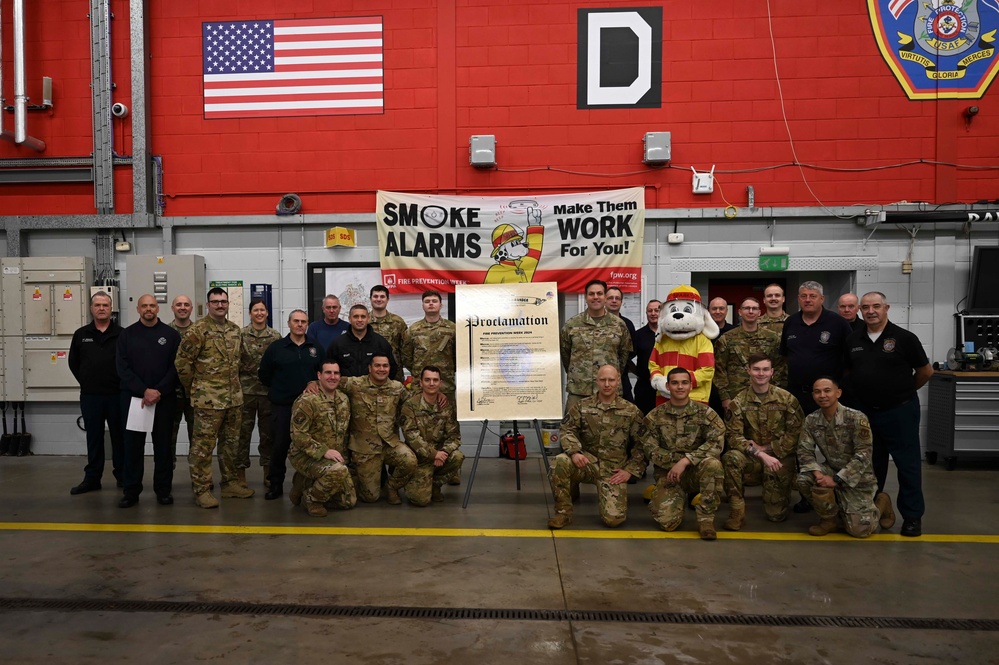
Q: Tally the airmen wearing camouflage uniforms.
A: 15